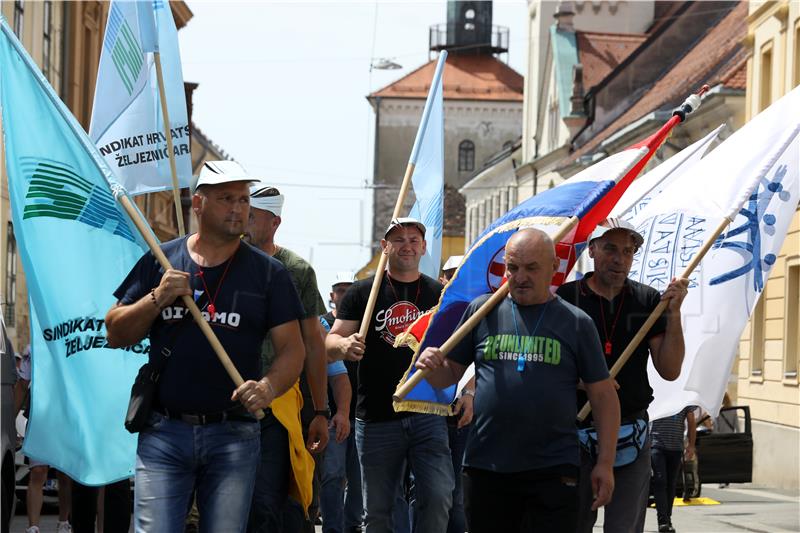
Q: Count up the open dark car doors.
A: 1